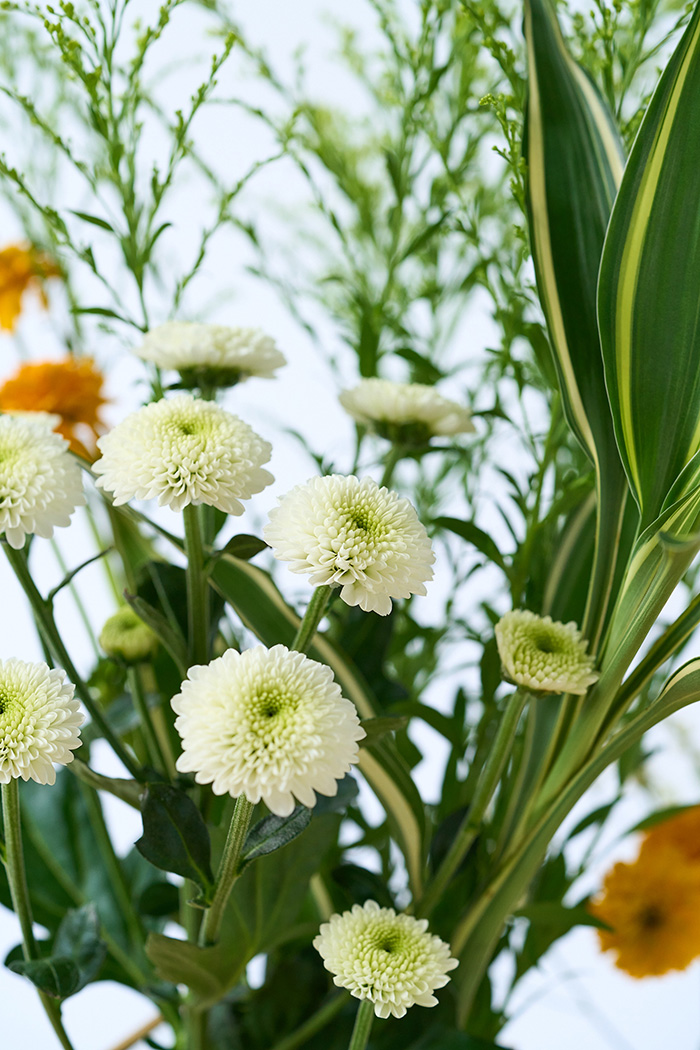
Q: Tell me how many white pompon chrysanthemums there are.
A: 9